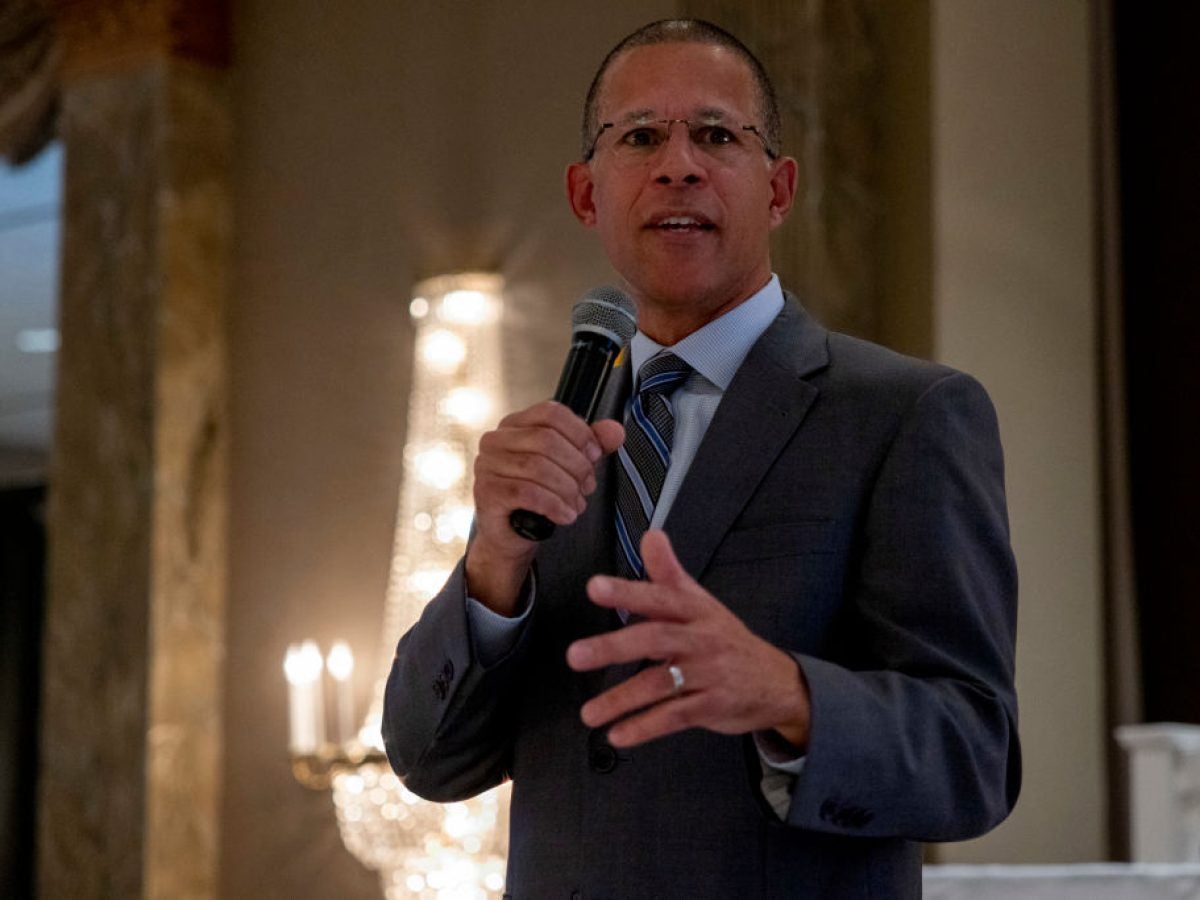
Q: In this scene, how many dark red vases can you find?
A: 0